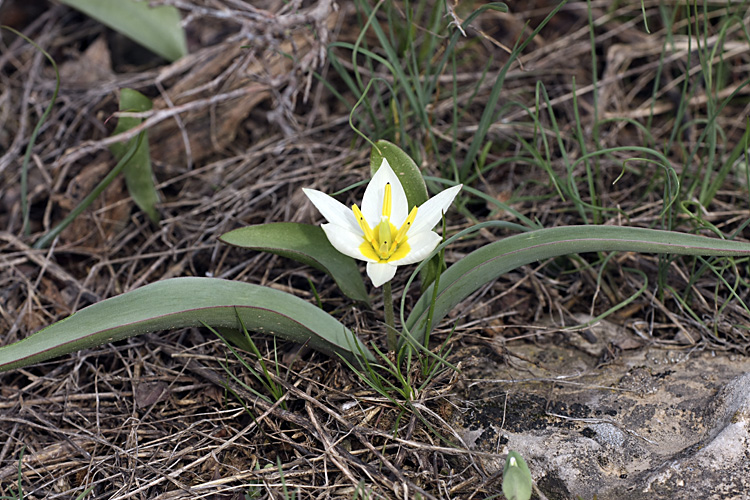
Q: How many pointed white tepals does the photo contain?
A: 6